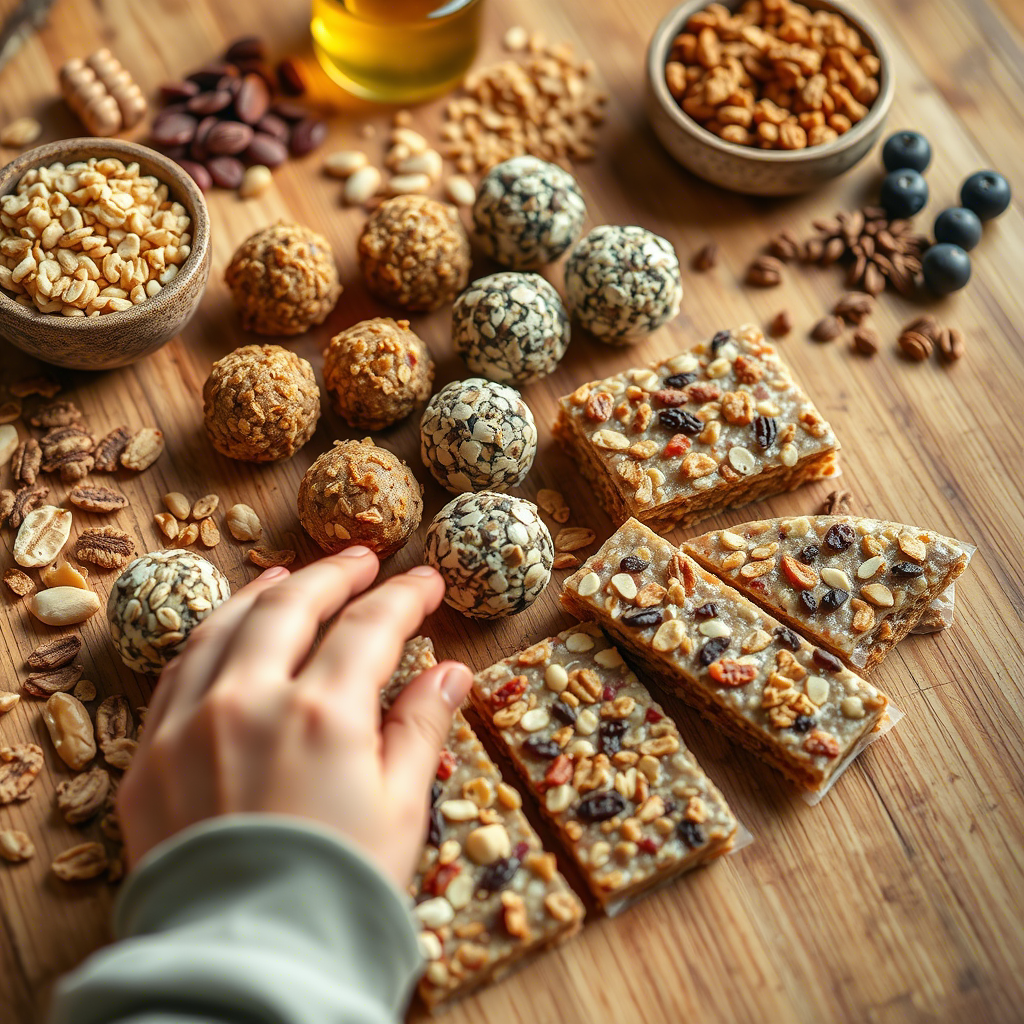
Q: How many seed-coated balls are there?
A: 6